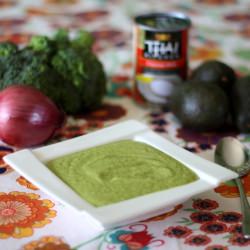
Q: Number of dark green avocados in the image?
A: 3